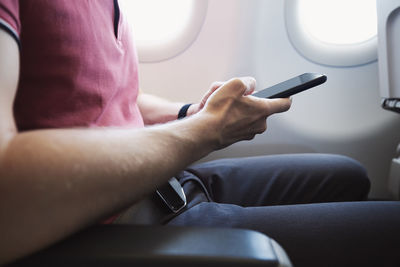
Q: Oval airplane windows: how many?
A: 2